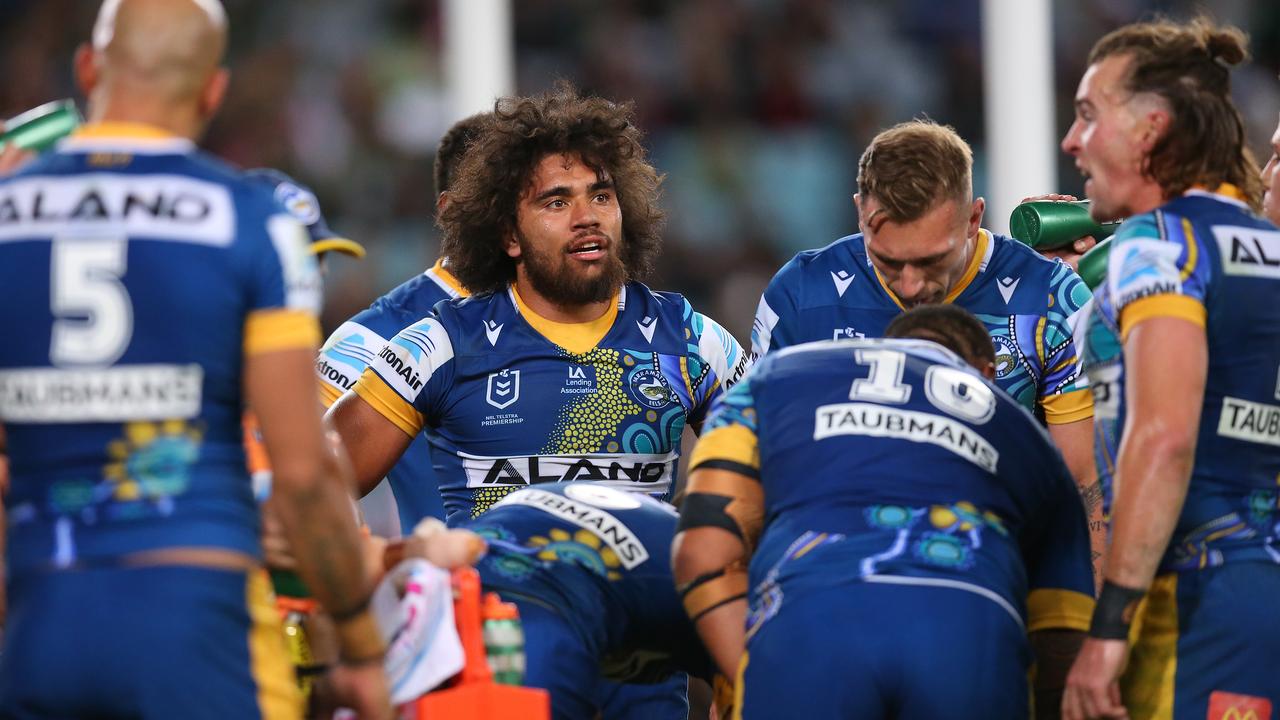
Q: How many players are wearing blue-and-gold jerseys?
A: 7